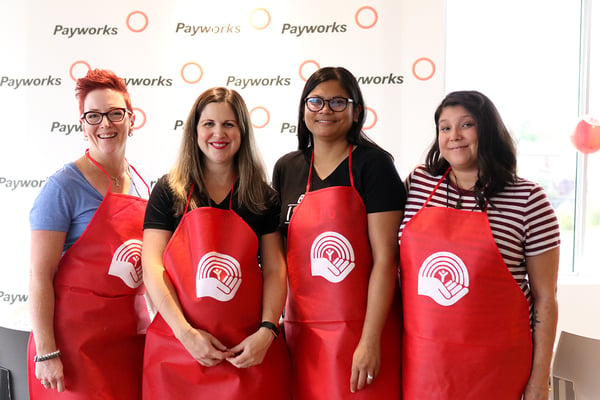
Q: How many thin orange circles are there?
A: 10